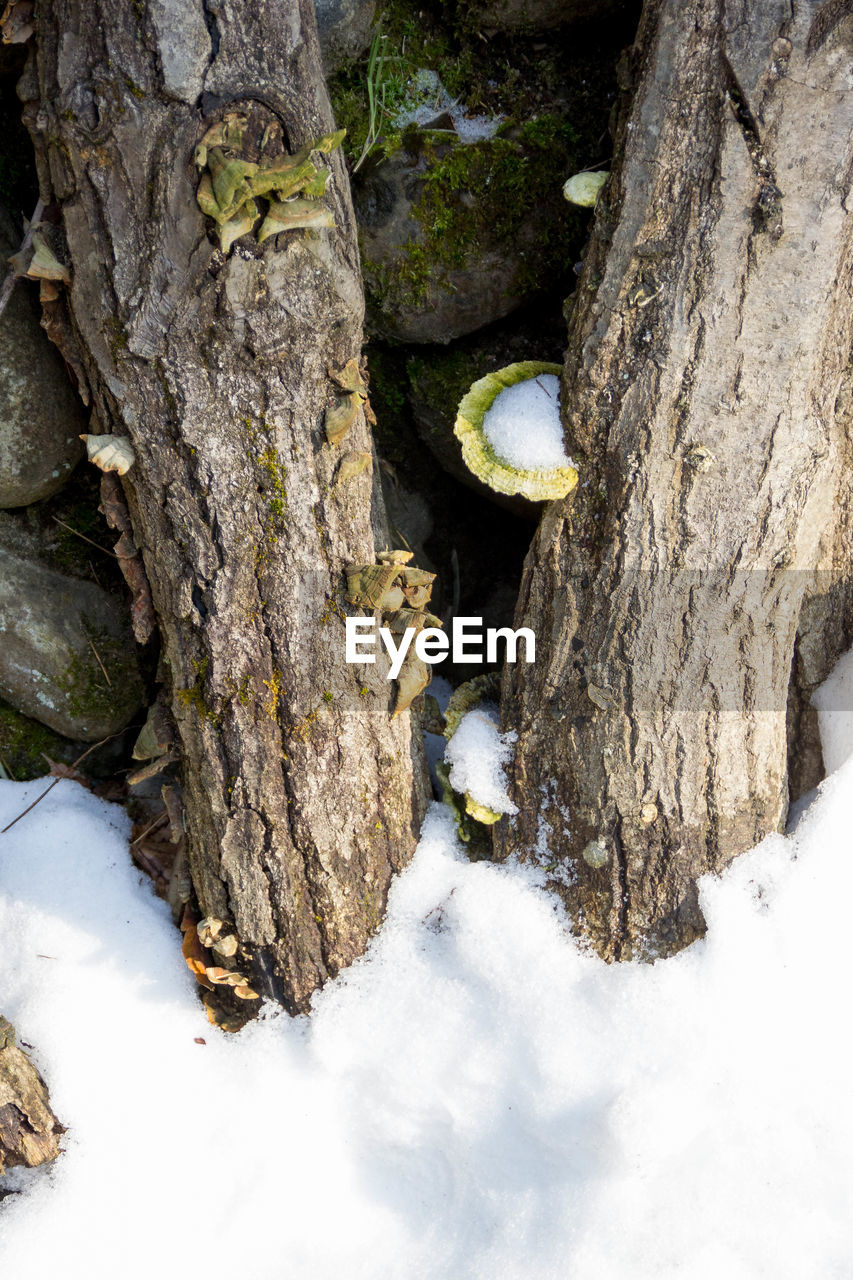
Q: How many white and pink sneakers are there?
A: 0